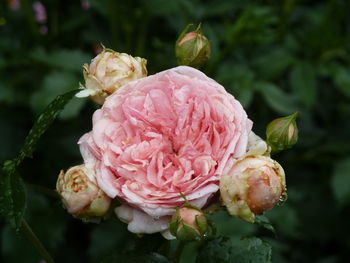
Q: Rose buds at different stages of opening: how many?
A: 6